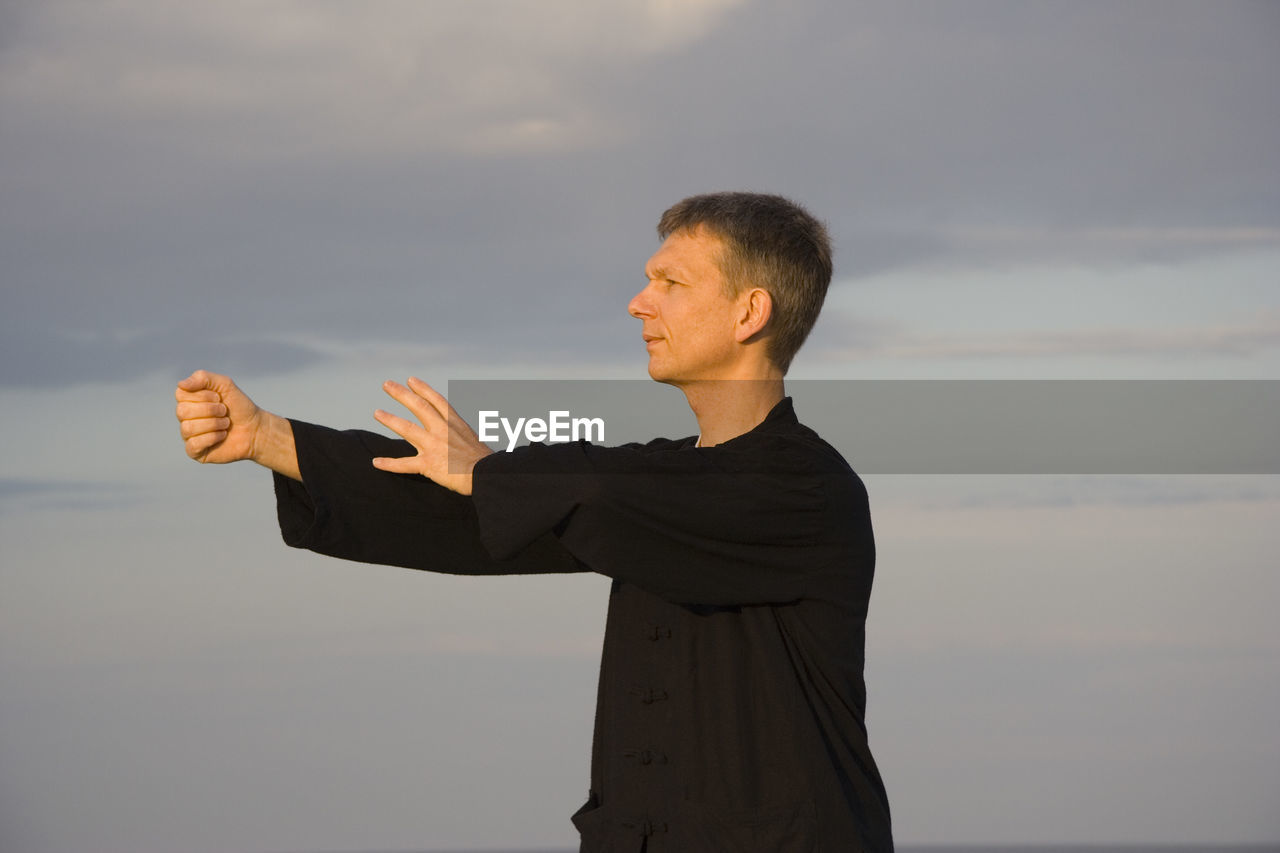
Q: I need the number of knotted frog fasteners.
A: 4